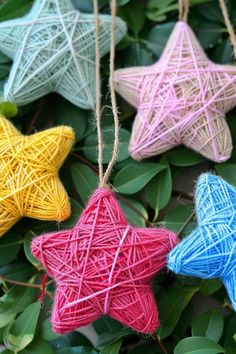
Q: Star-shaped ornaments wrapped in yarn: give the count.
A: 5